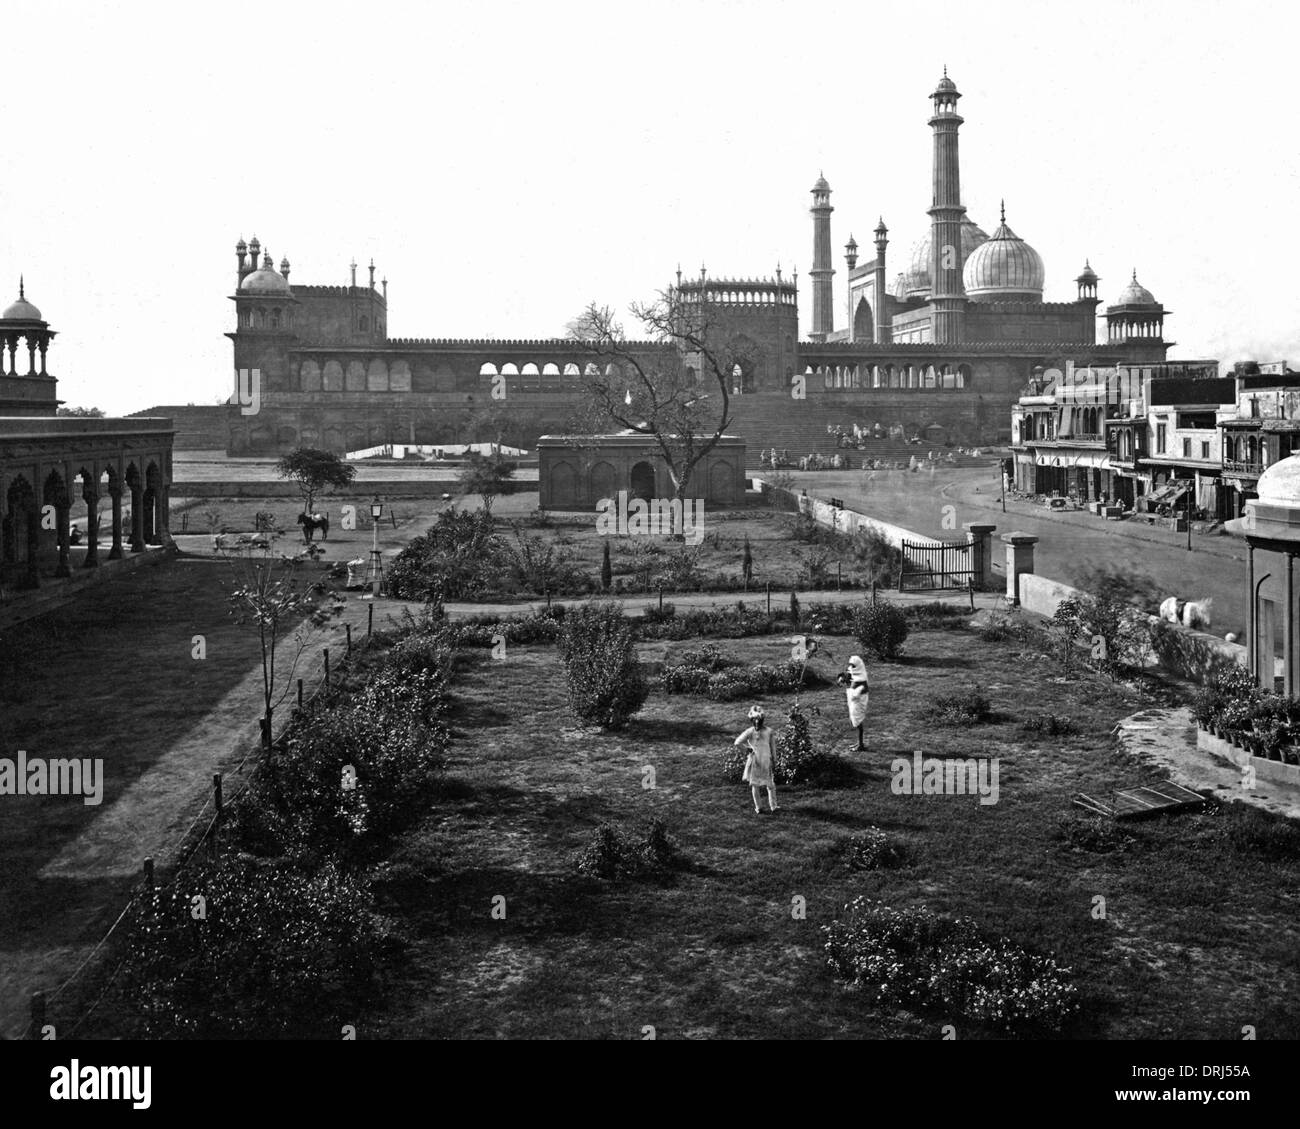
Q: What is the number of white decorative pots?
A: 0